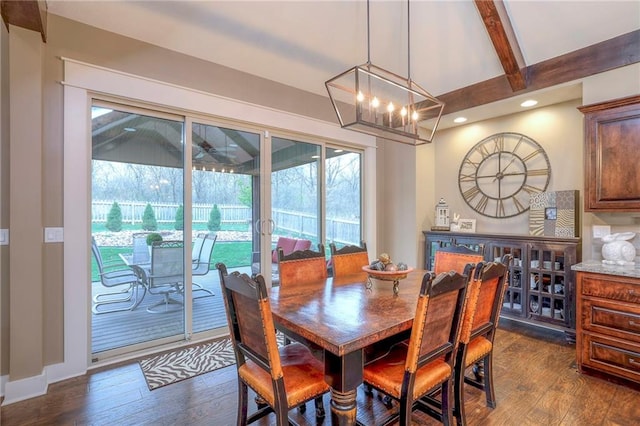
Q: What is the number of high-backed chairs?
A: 6